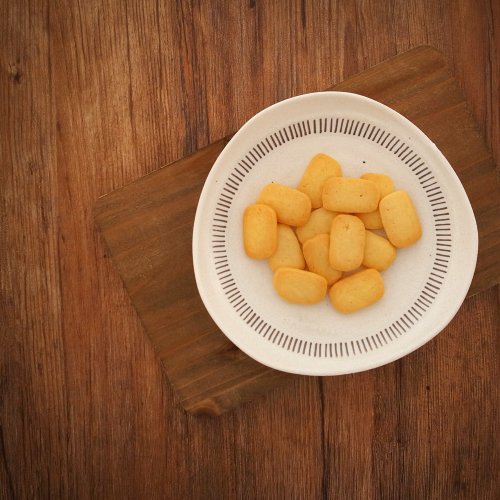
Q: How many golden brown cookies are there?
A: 13